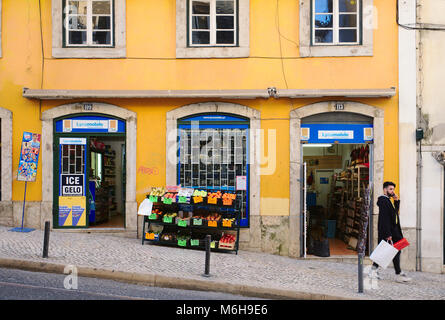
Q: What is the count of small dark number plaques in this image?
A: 2